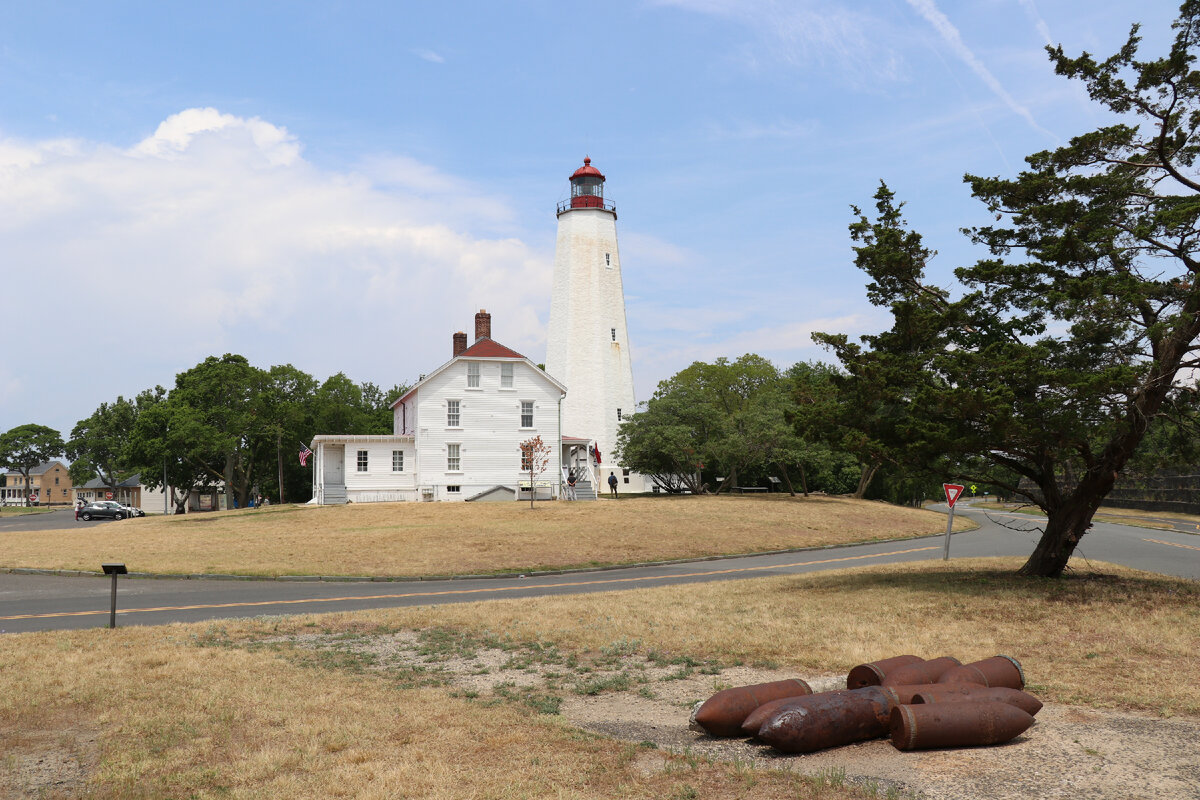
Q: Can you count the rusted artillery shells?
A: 9